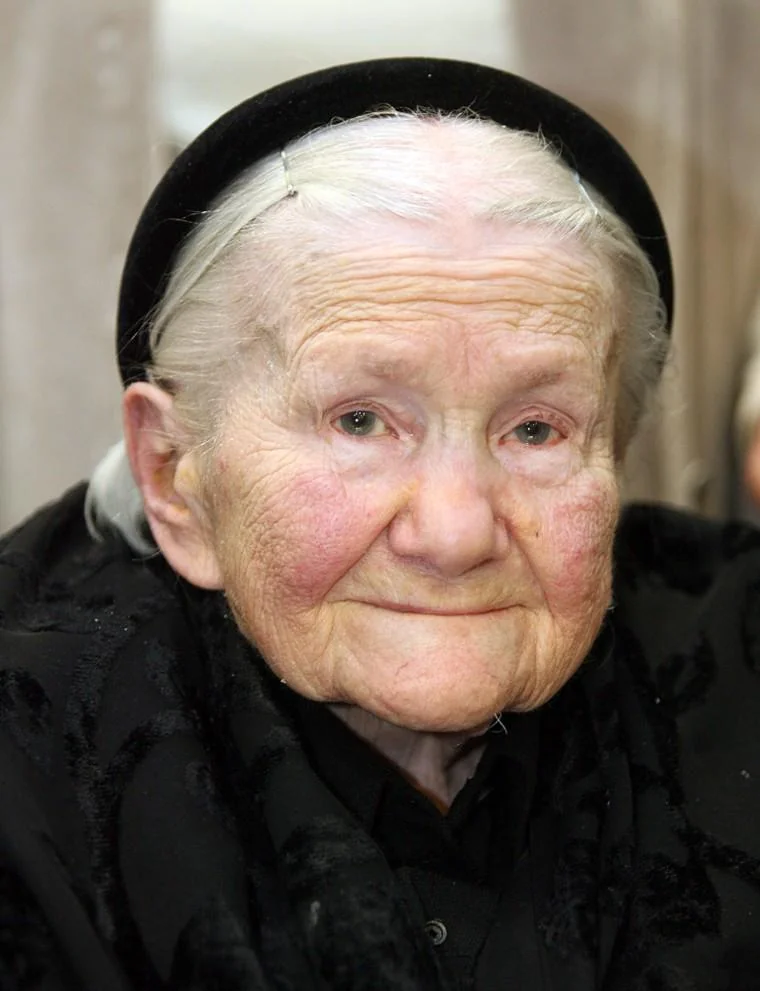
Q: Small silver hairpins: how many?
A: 2